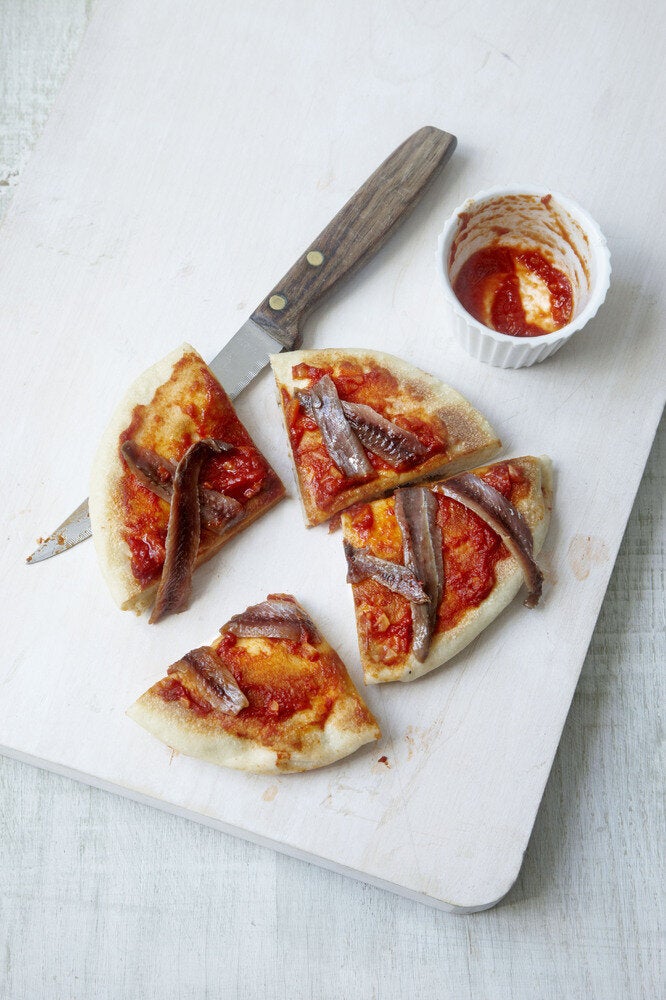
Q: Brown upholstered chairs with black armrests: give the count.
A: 0